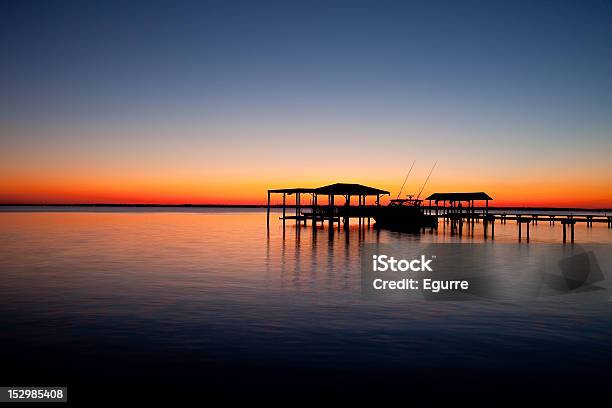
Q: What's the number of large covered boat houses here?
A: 2